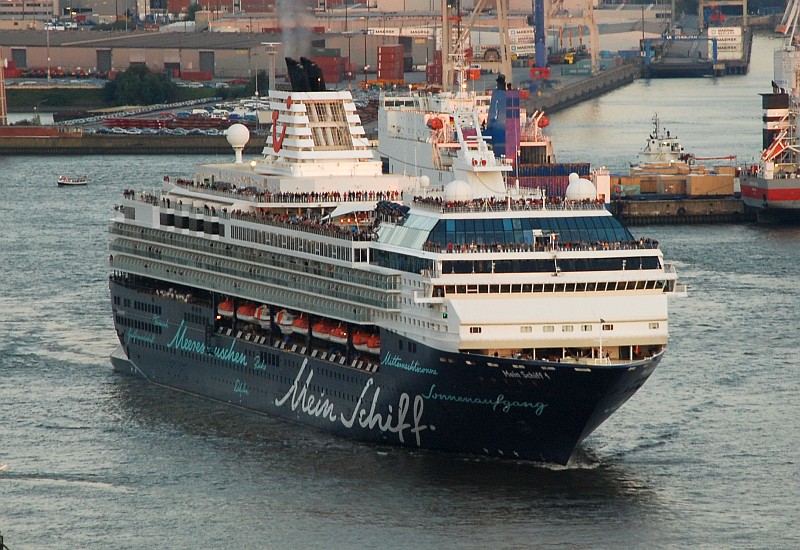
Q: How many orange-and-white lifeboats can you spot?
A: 9